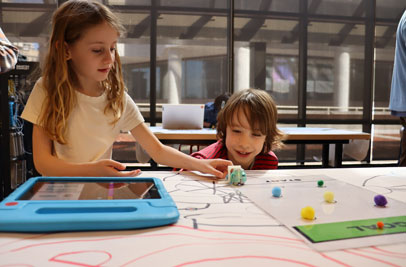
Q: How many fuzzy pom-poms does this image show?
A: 6